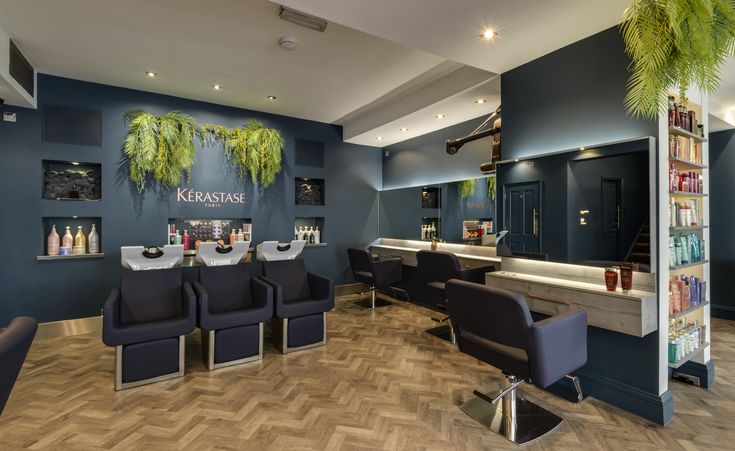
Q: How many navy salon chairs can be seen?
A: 7